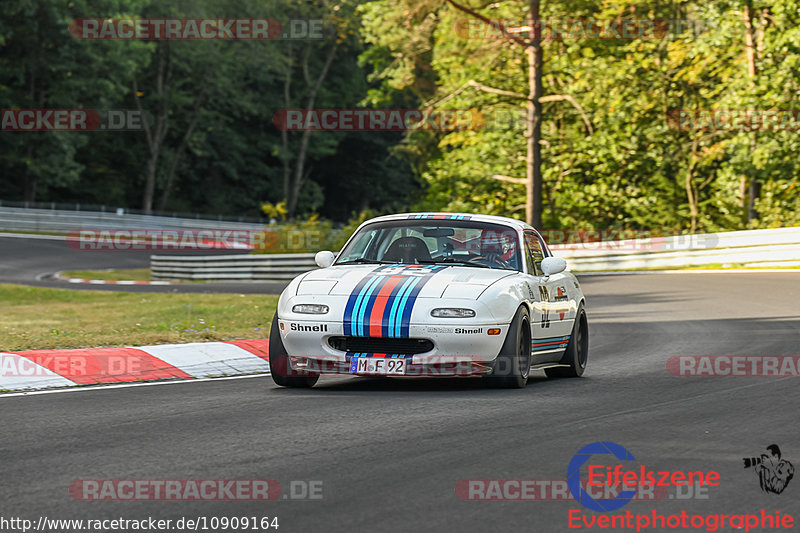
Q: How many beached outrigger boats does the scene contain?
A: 0